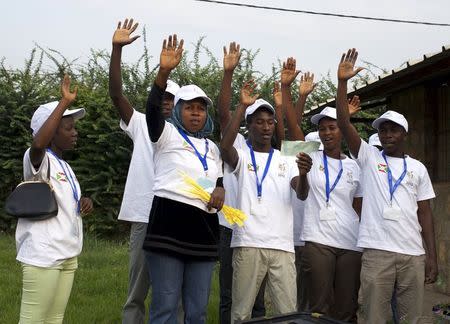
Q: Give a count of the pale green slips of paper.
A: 1